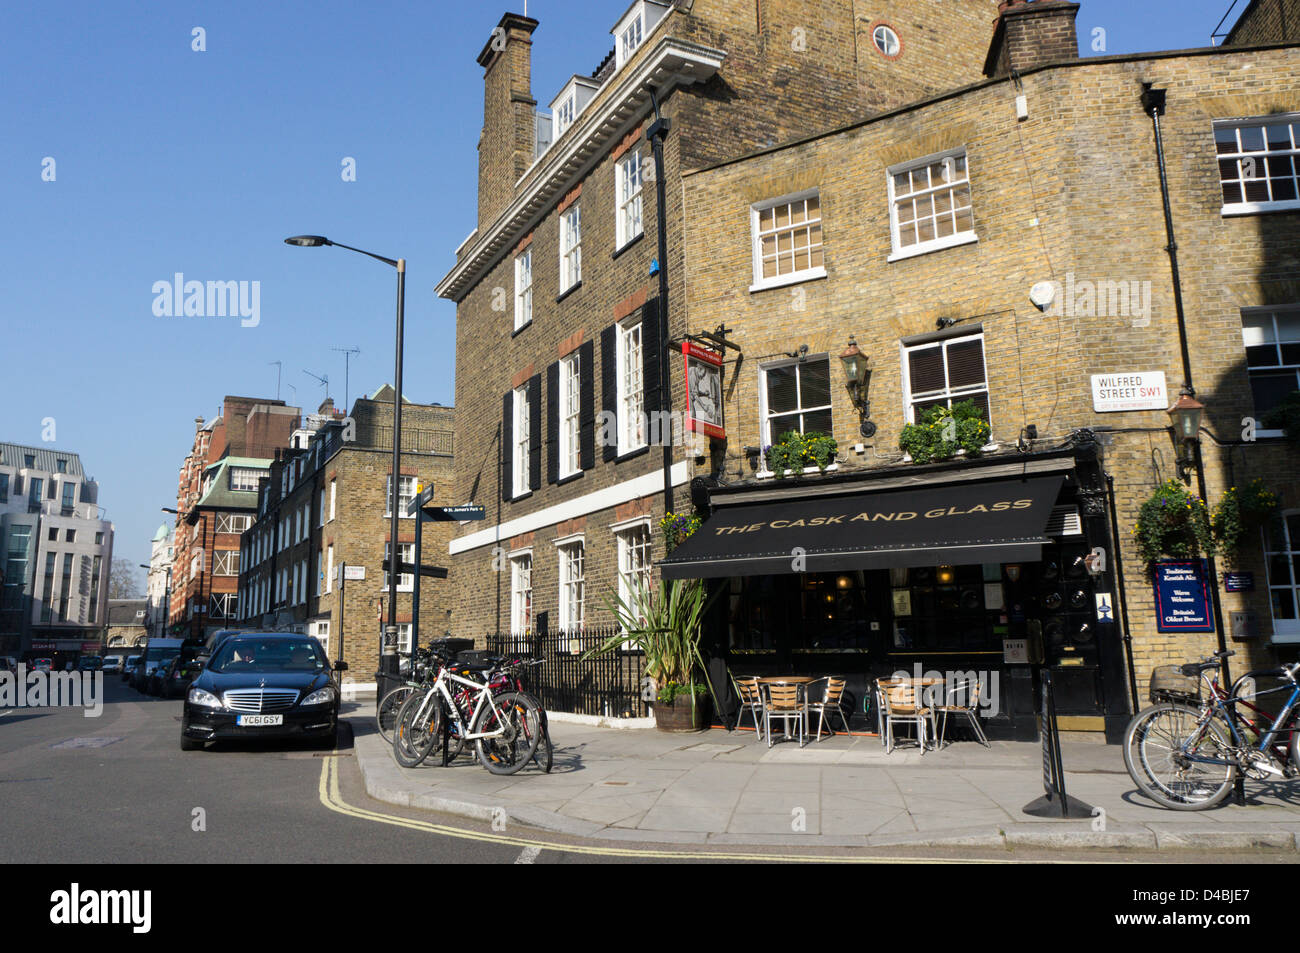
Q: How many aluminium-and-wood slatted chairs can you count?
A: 6